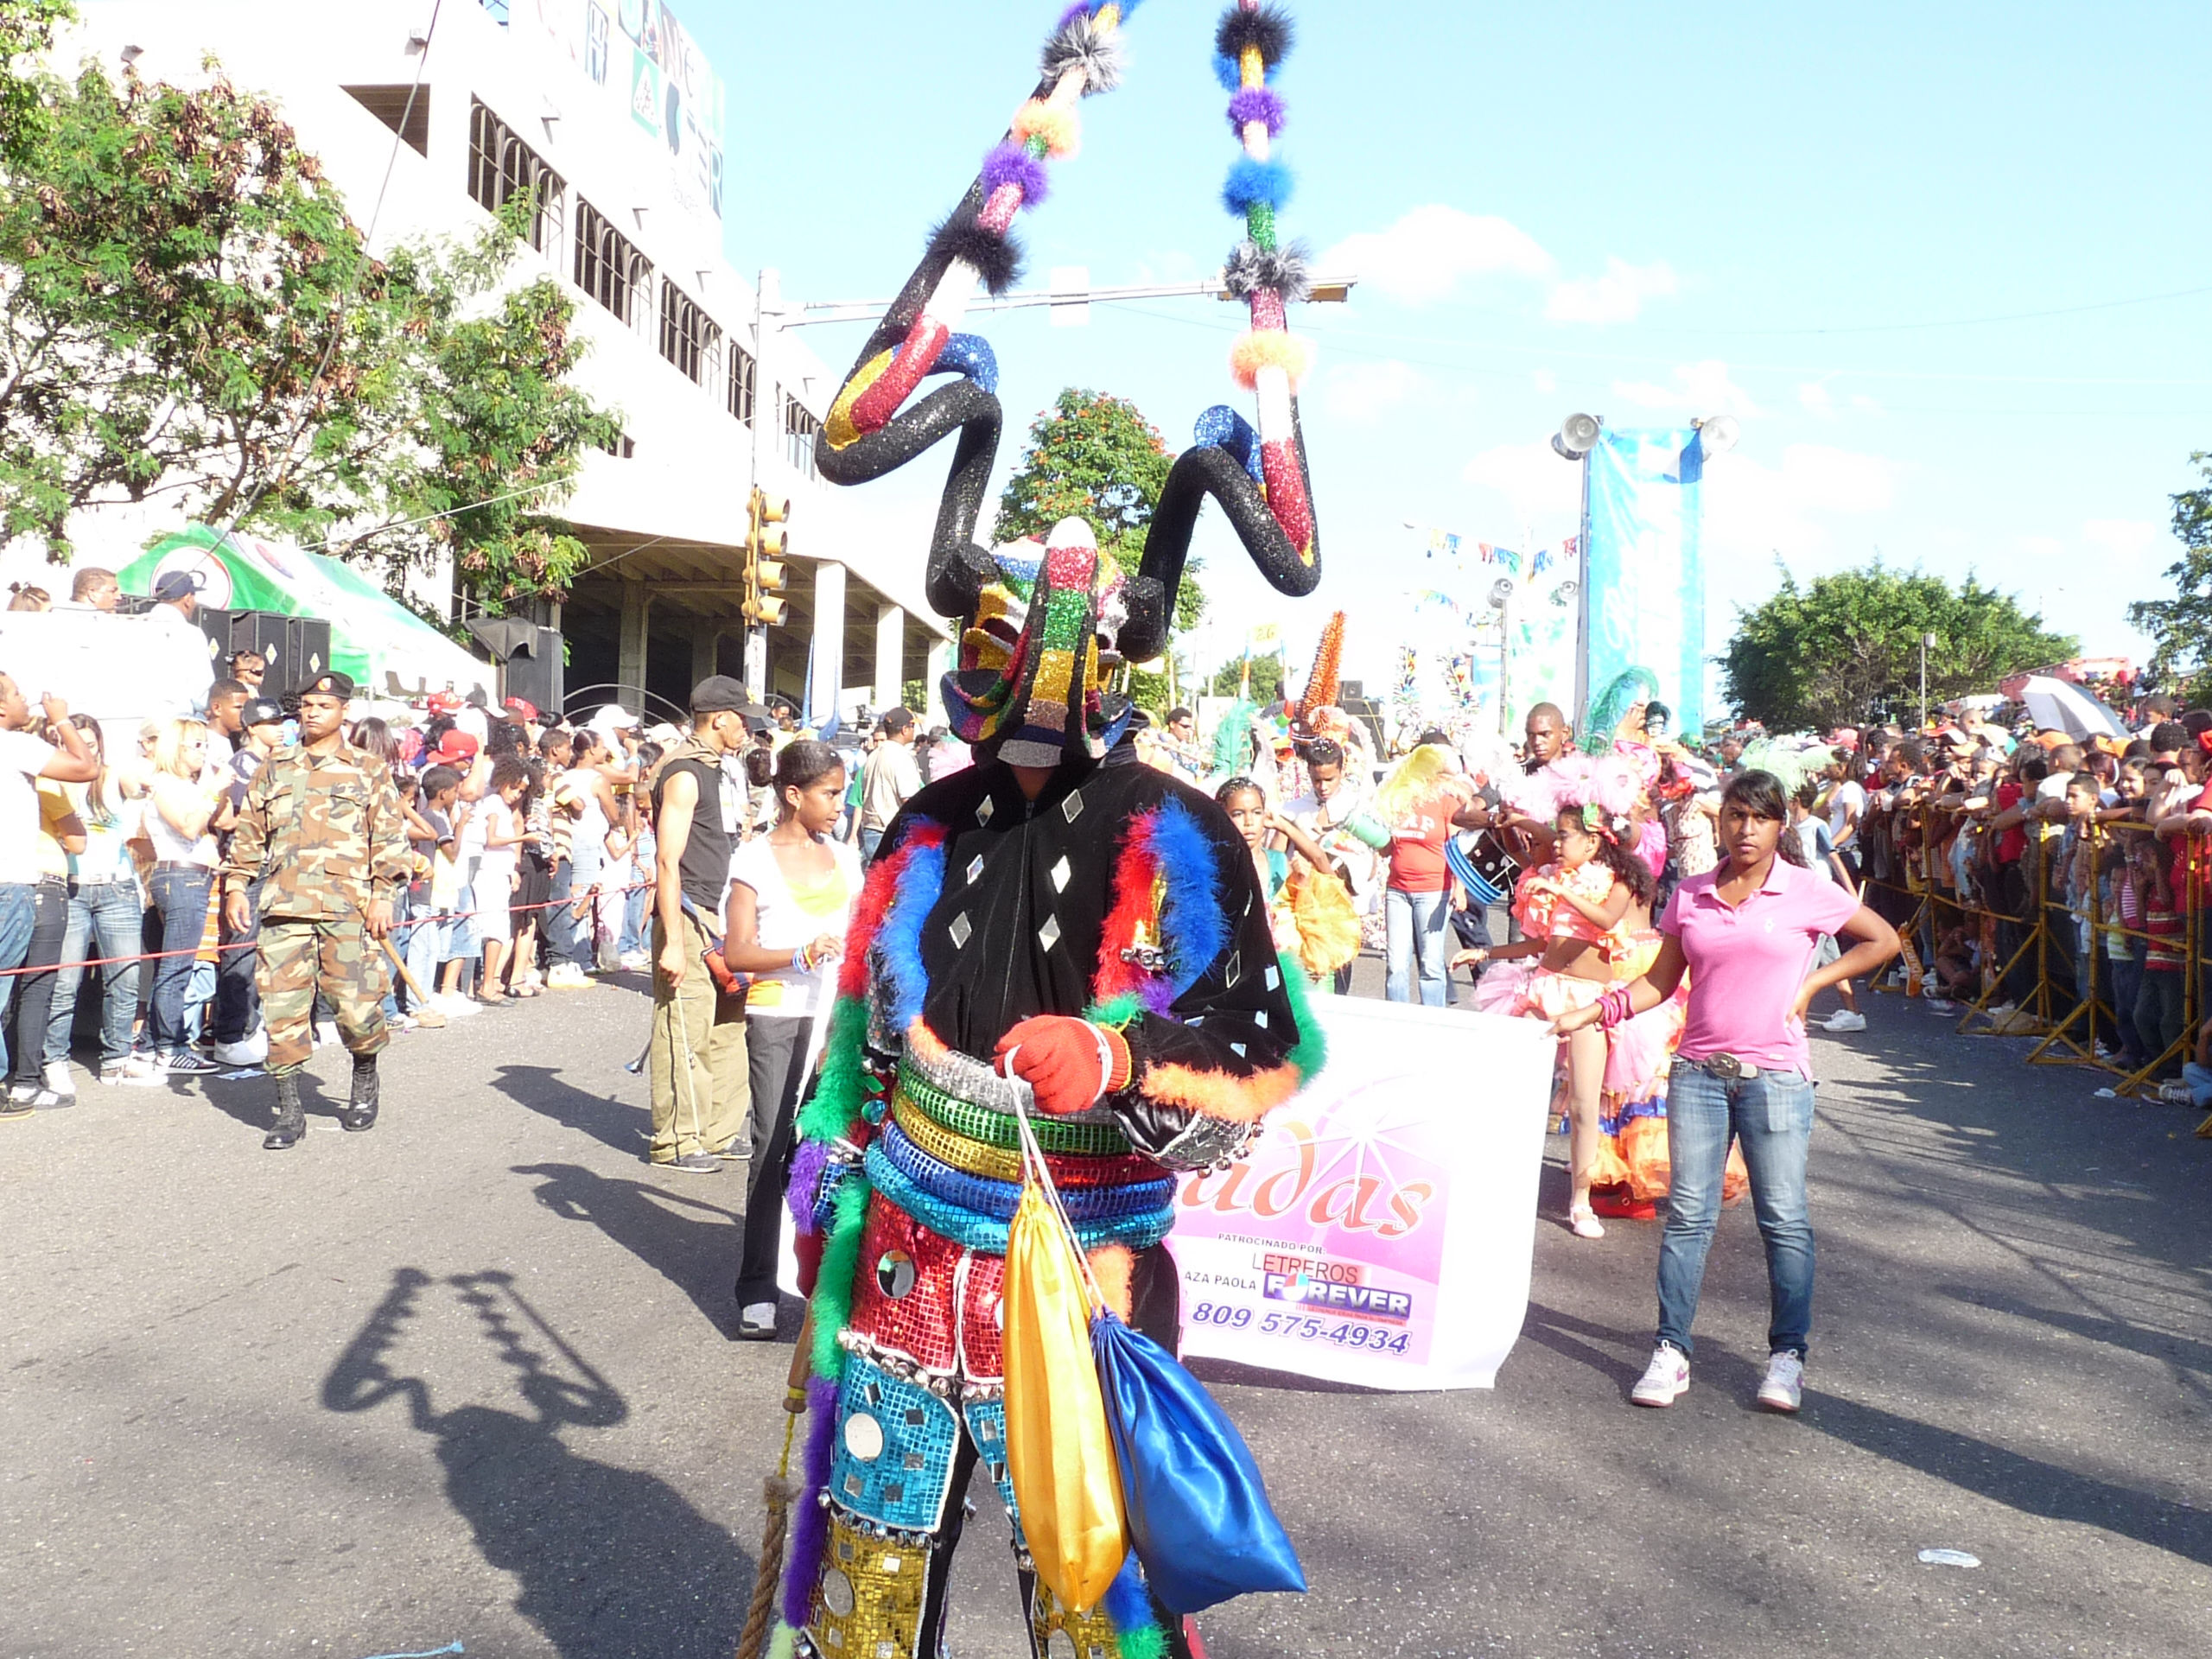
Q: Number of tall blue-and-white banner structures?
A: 1